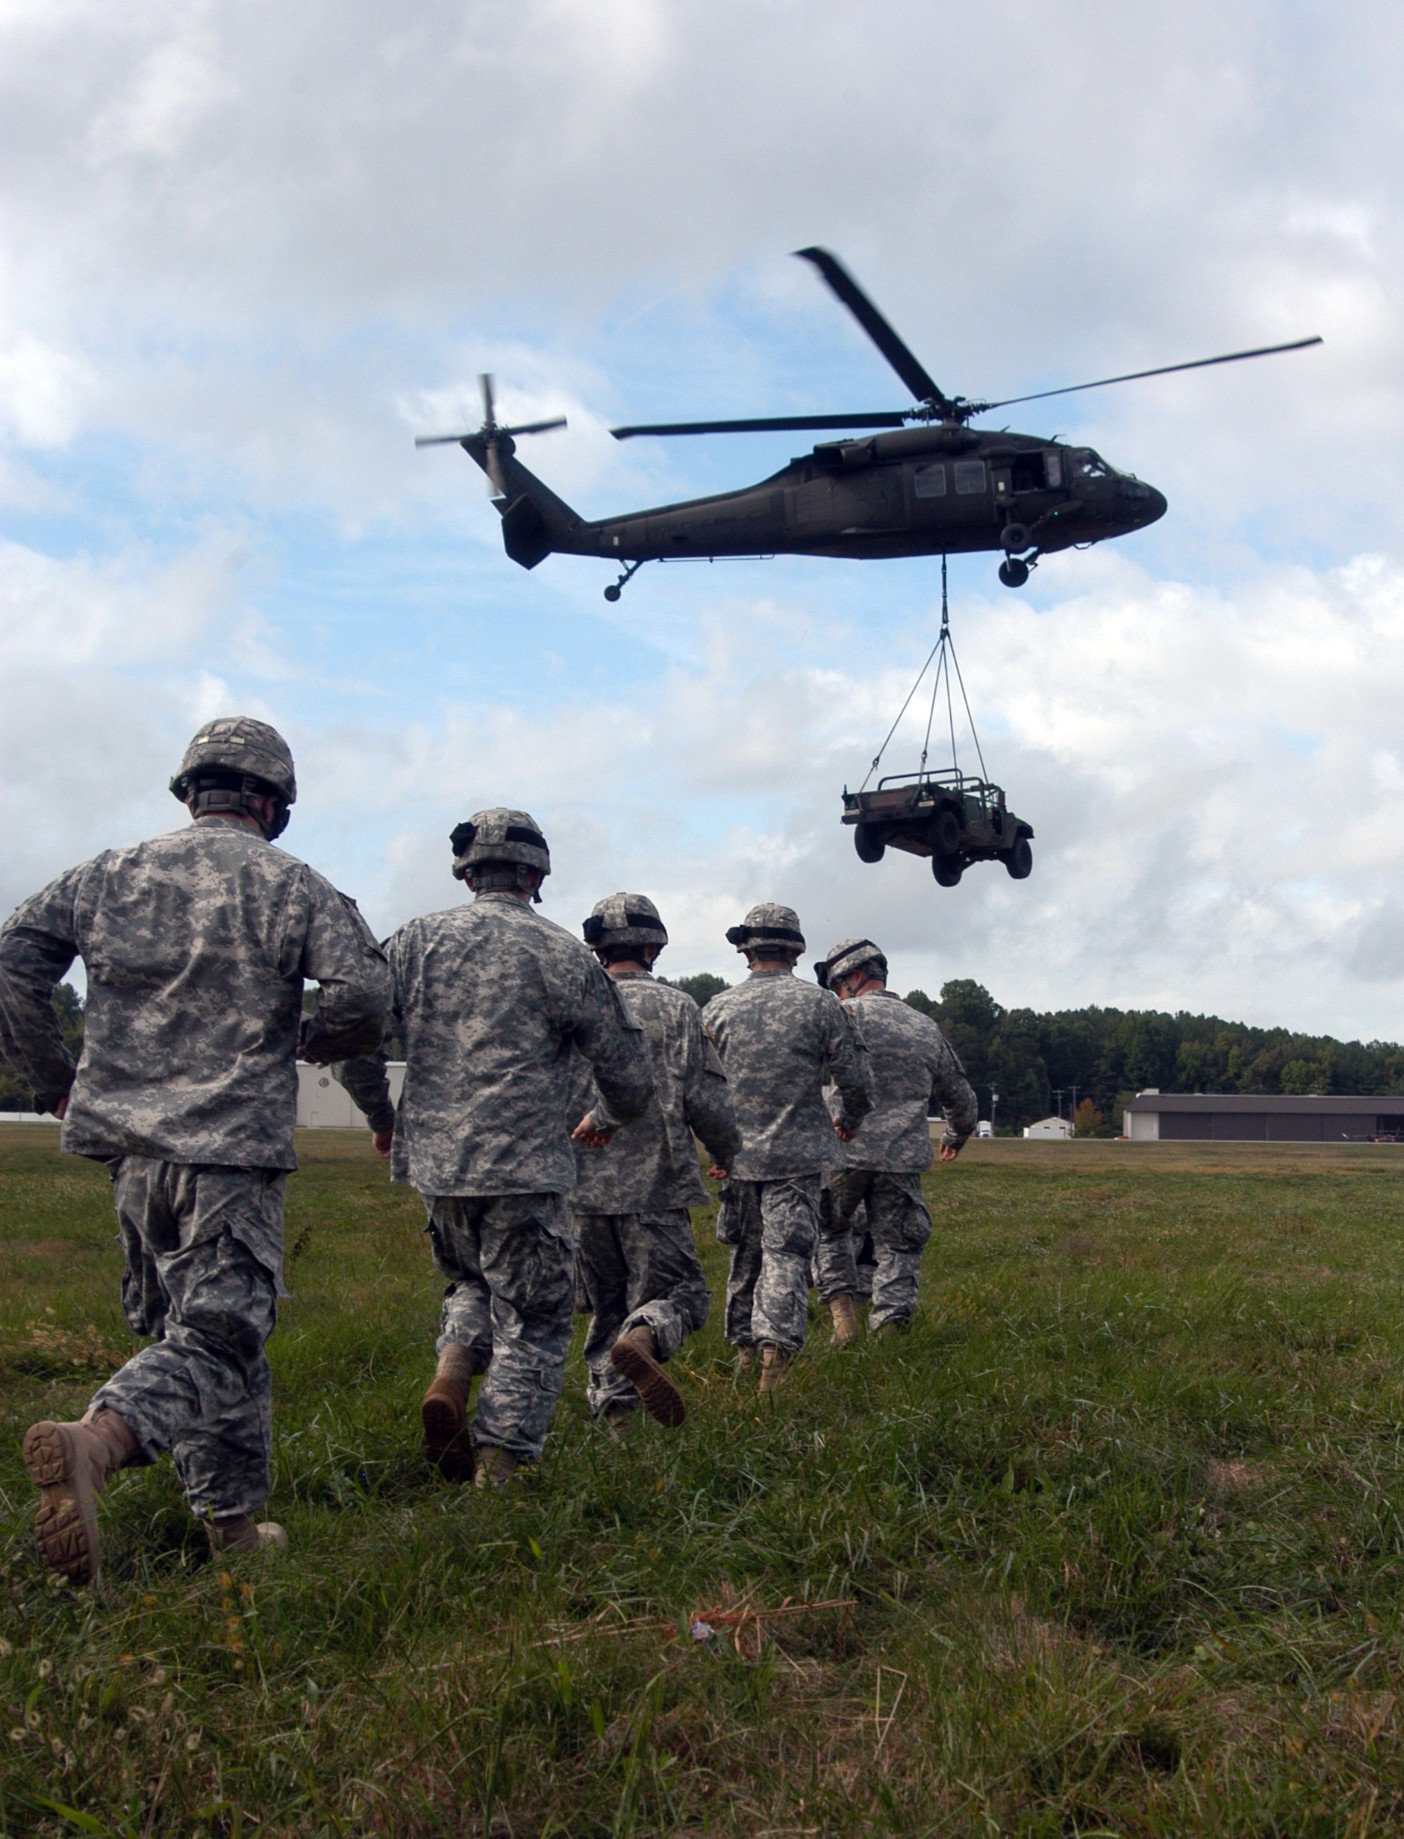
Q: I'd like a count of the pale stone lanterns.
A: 0